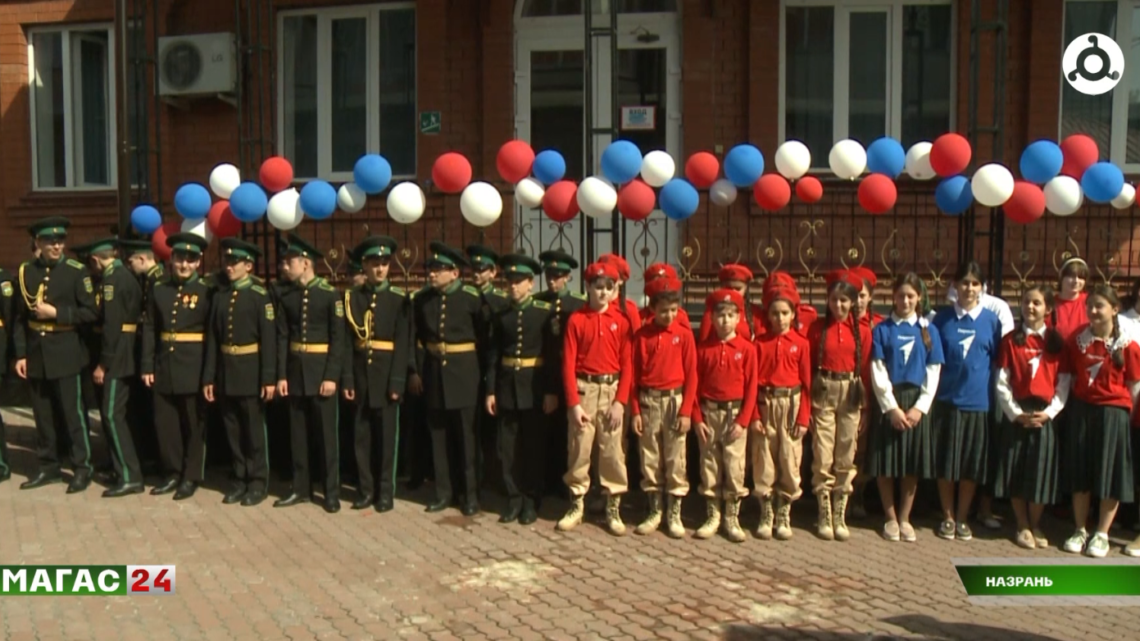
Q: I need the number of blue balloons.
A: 13